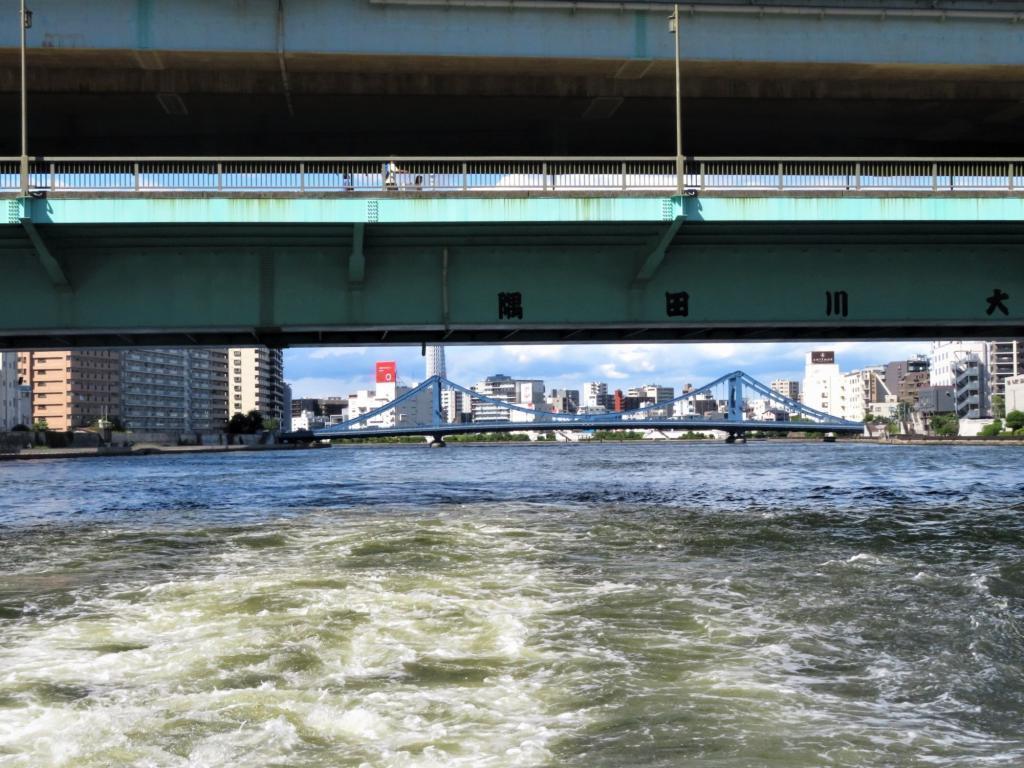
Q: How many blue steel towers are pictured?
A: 2